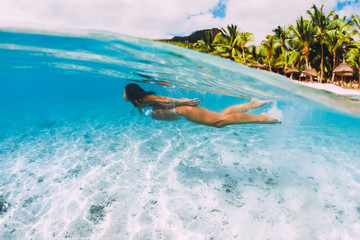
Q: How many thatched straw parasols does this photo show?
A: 4